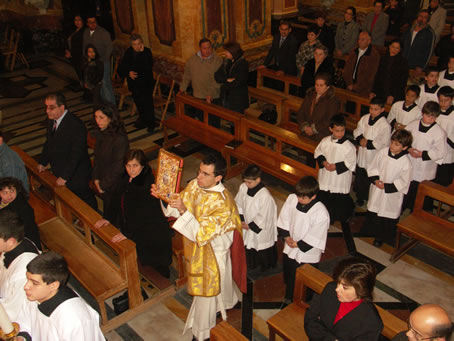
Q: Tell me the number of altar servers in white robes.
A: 12